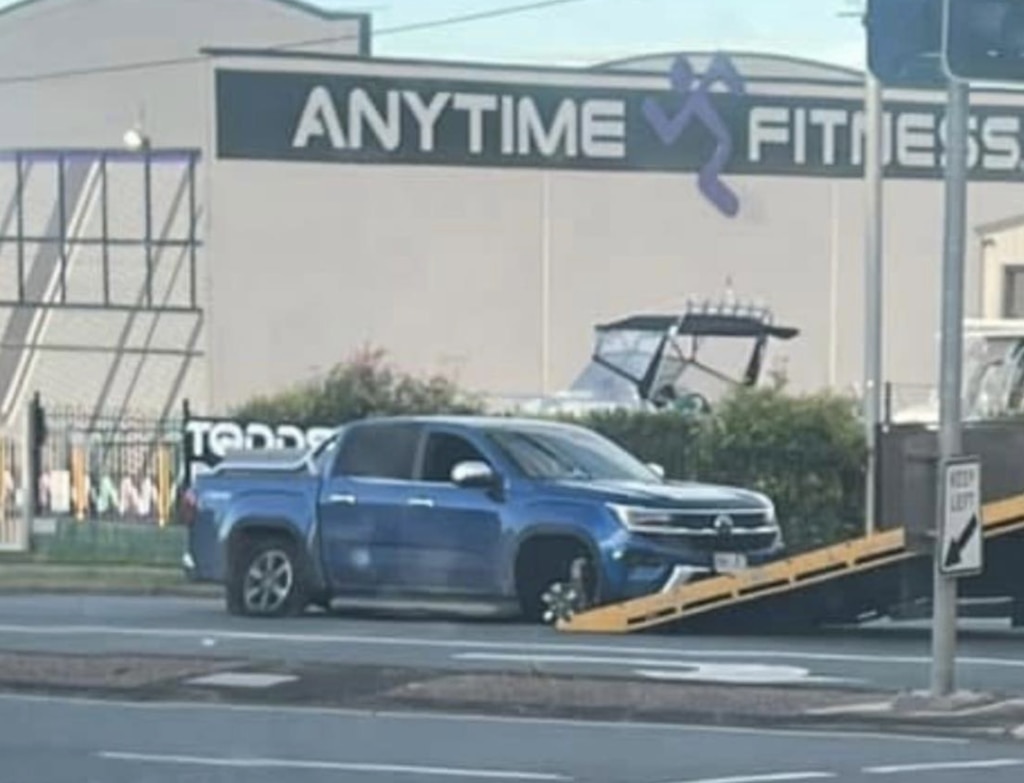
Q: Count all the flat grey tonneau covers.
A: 1